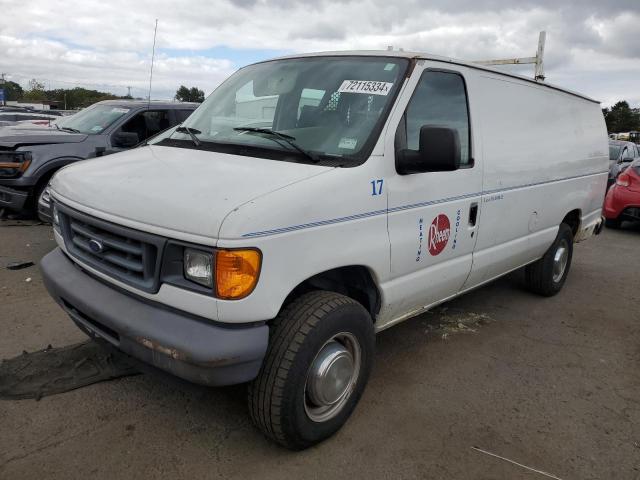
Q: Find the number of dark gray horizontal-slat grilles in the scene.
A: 1